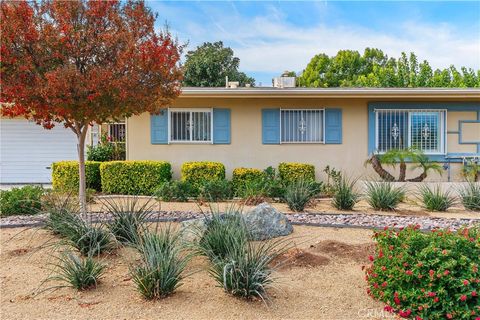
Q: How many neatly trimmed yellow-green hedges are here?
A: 5